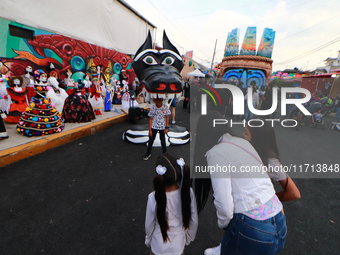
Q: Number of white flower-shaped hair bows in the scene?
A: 2